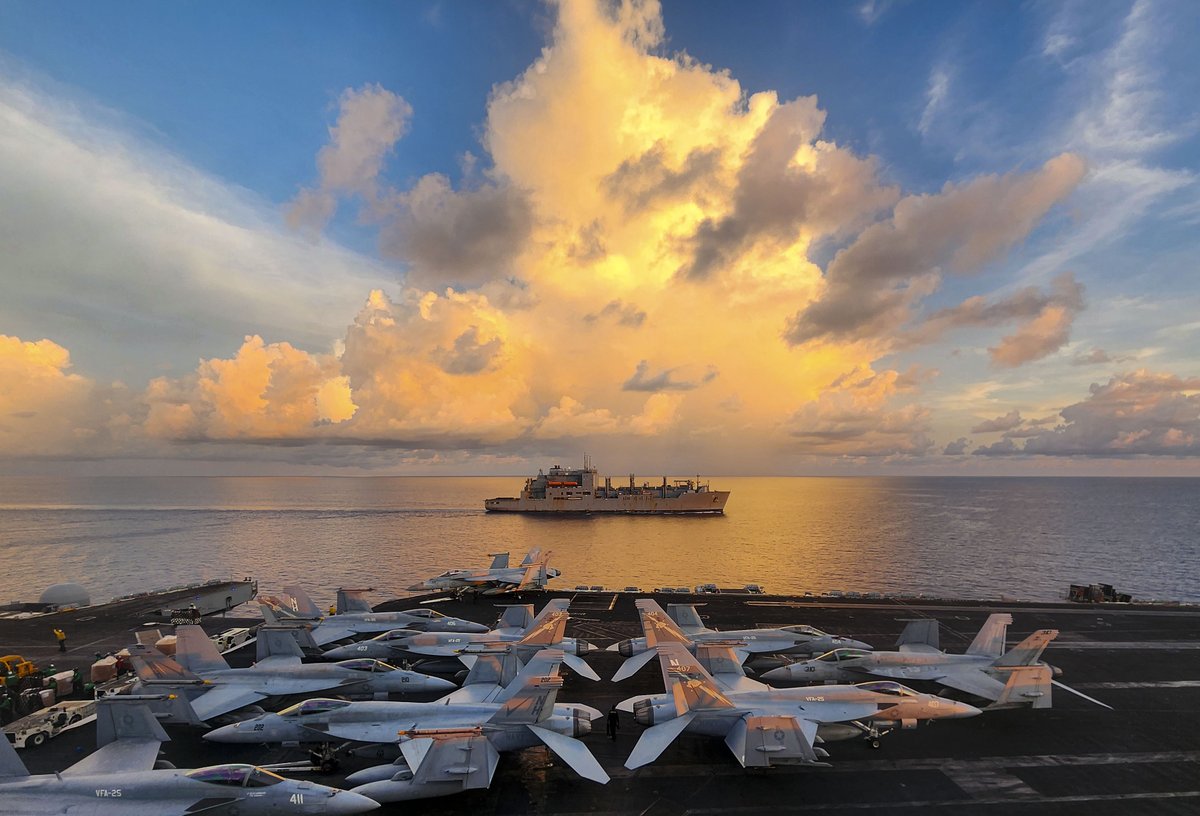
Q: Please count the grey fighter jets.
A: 9